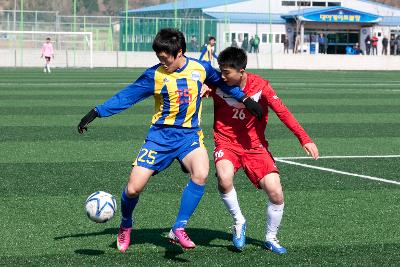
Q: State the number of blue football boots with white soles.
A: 2